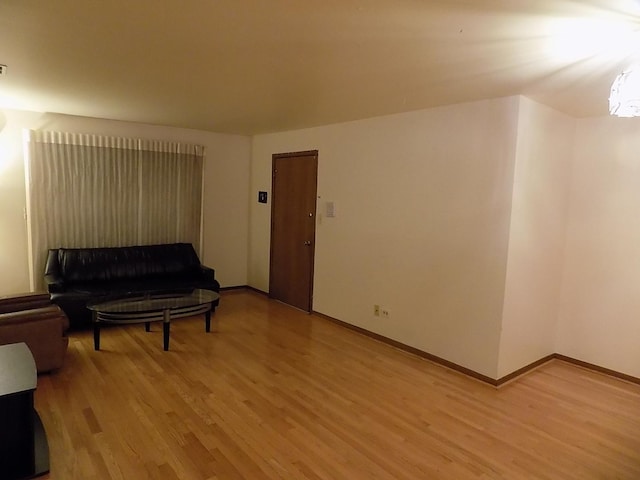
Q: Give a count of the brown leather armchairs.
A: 1